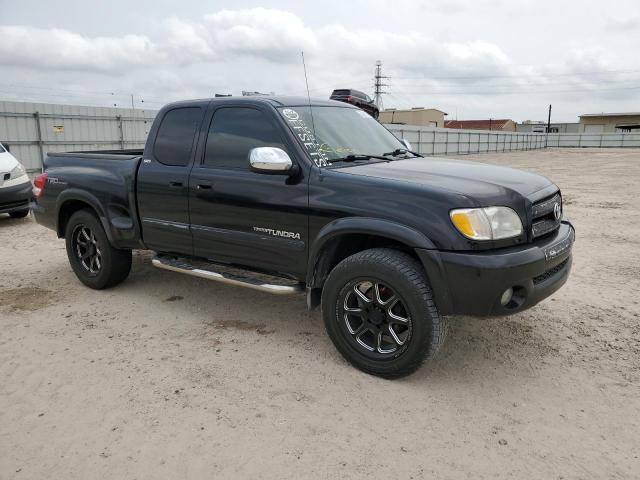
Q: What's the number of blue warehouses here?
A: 0